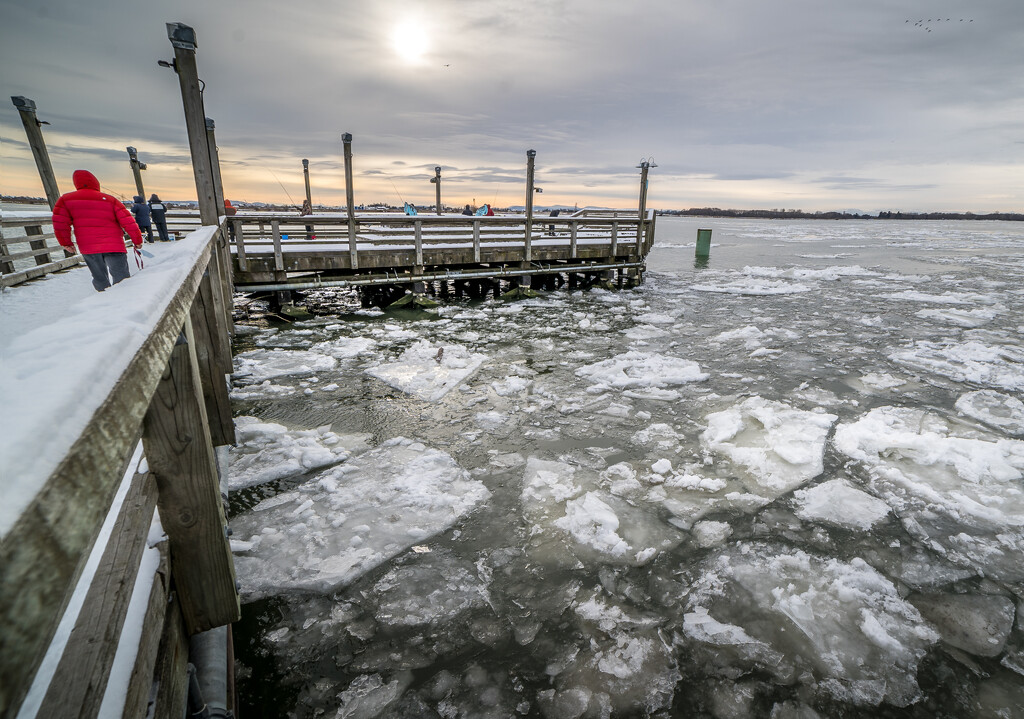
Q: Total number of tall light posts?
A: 9